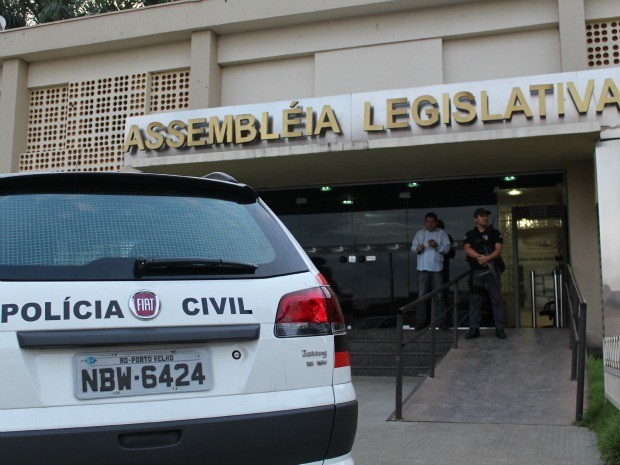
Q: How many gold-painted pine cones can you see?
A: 0